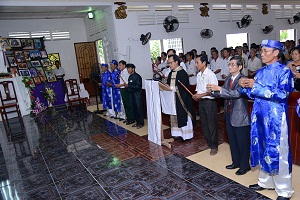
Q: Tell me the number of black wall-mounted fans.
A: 6